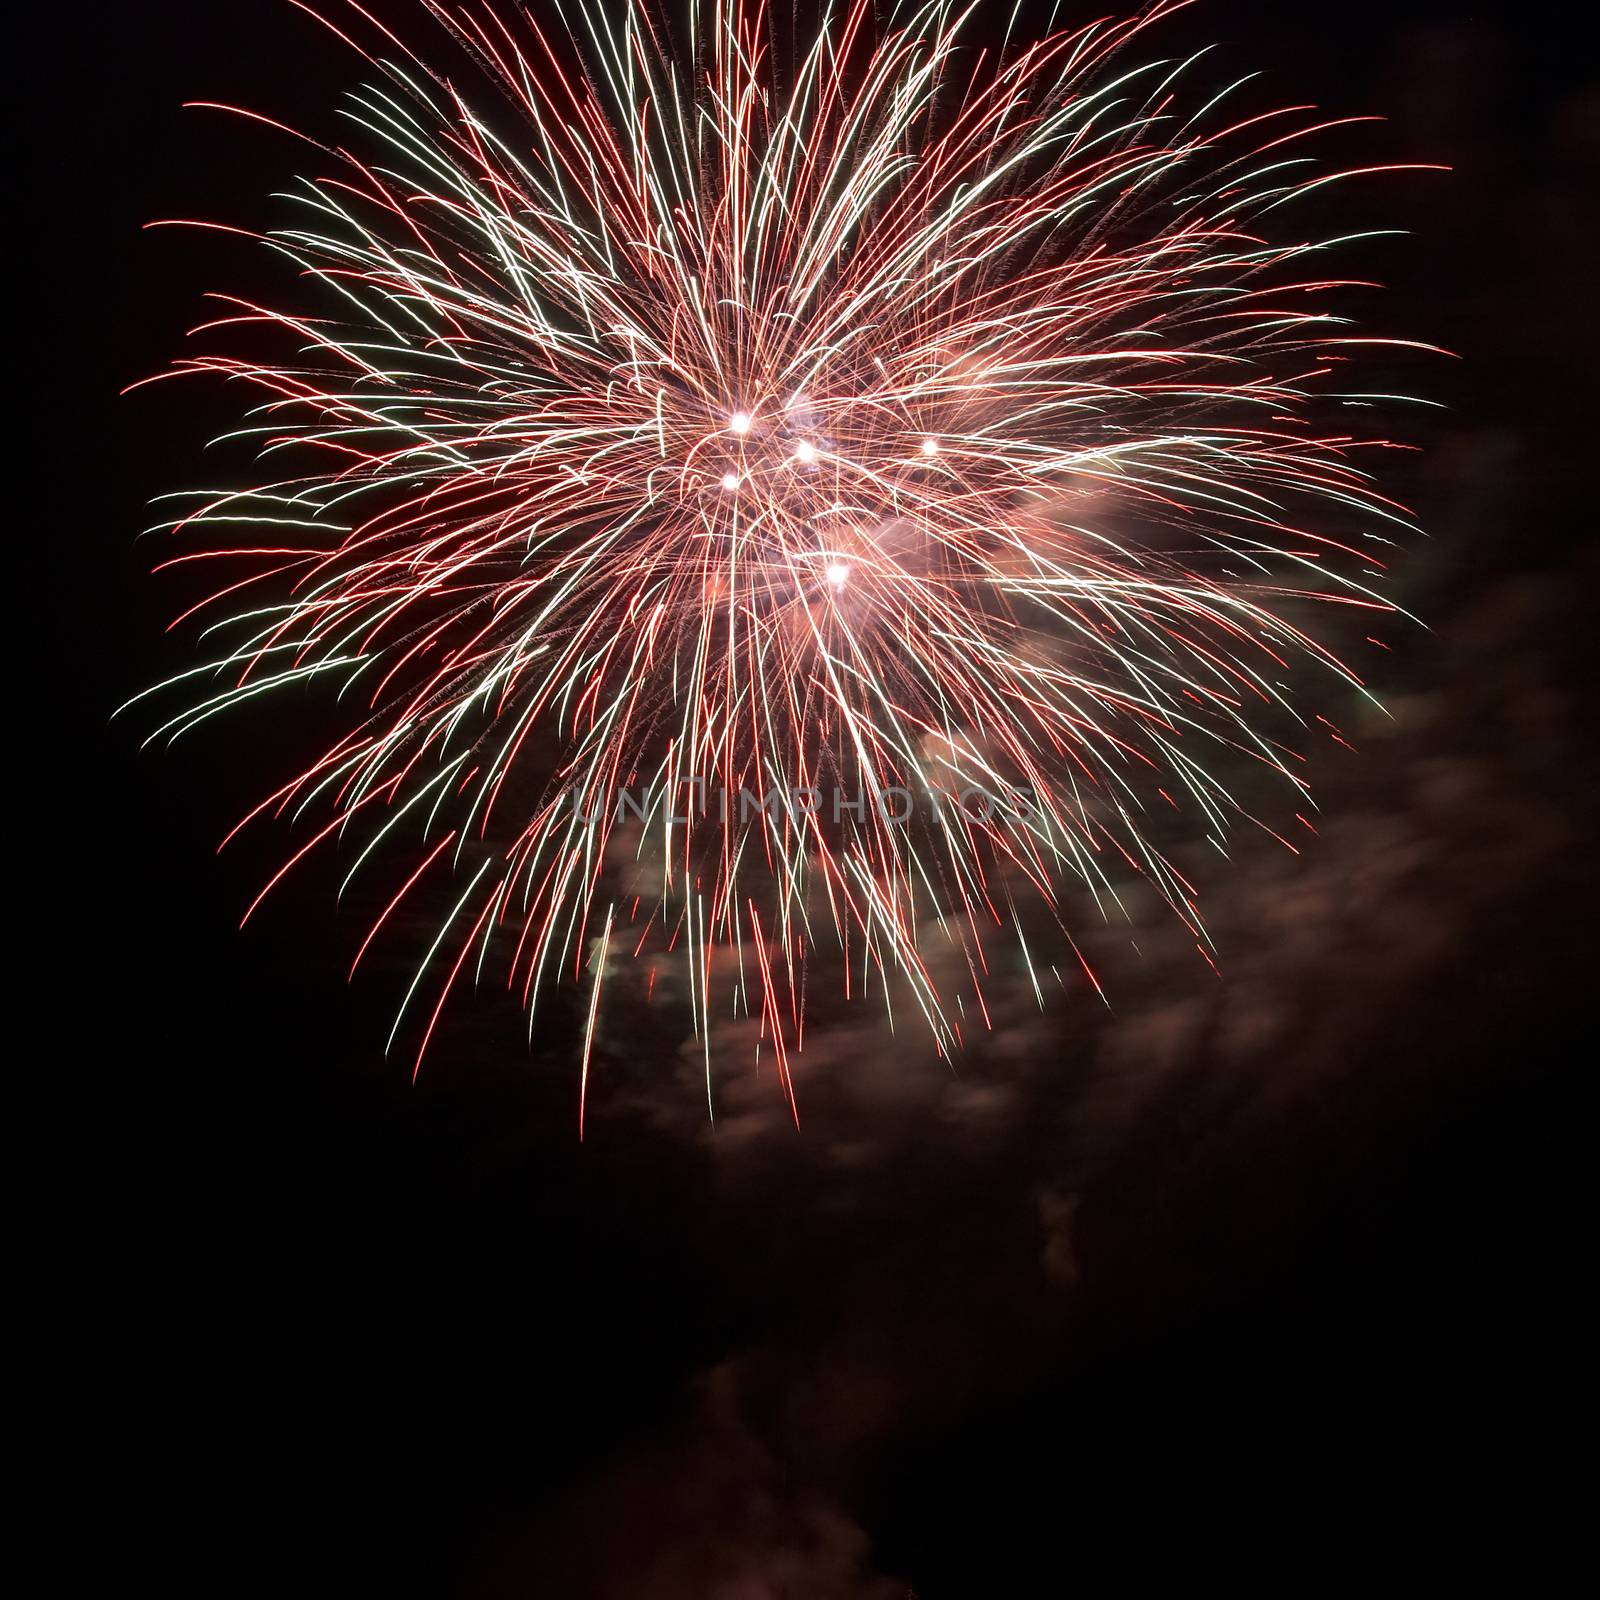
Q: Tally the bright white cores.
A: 5